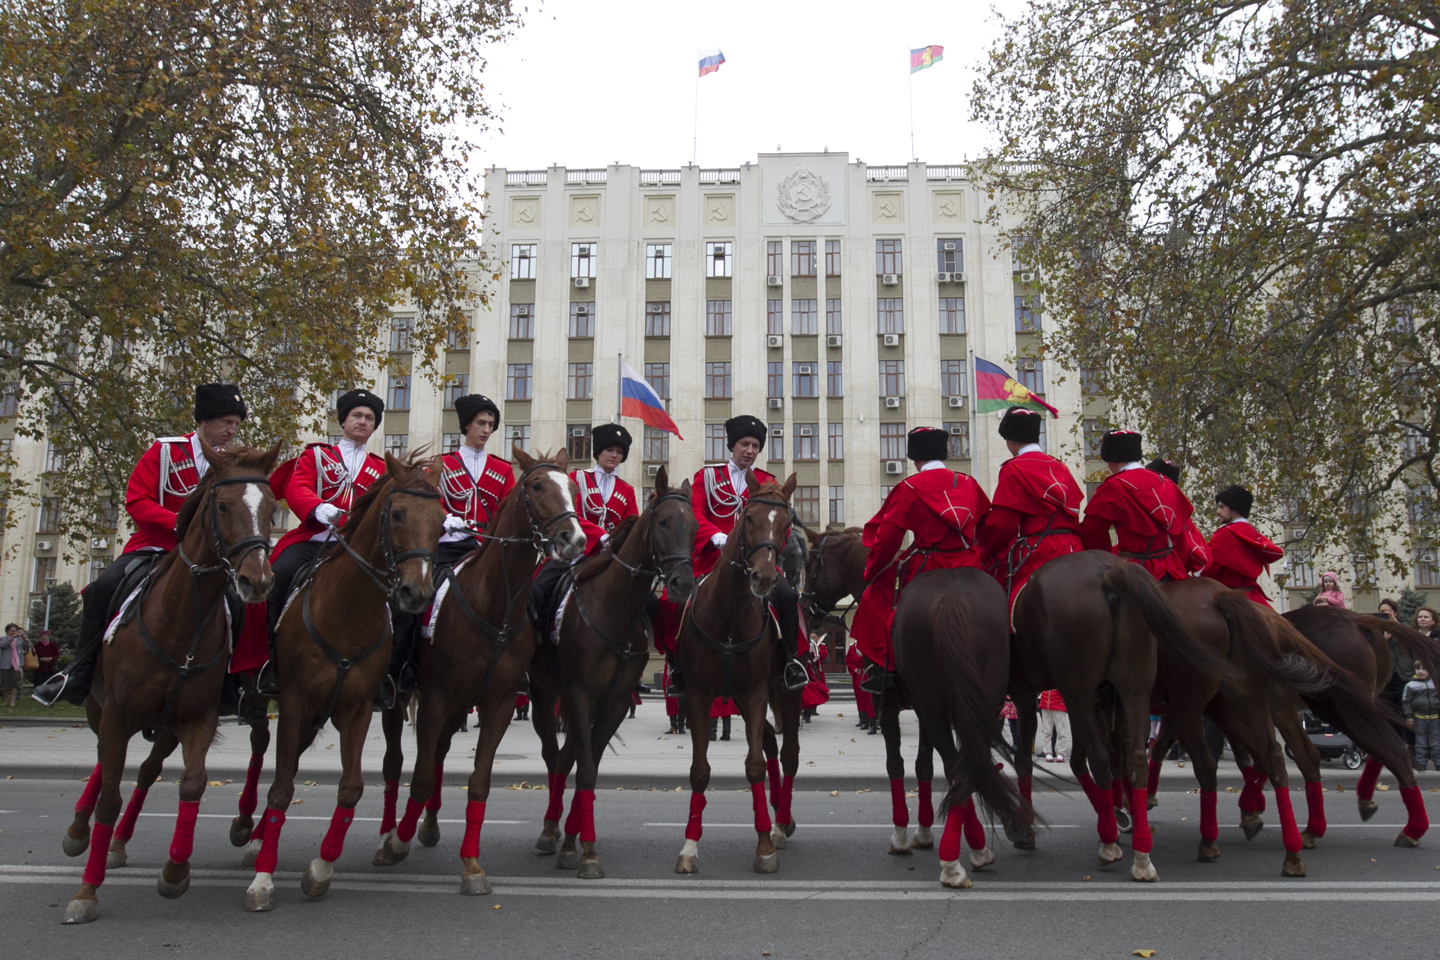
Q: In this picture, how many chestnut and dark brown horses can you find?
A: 10